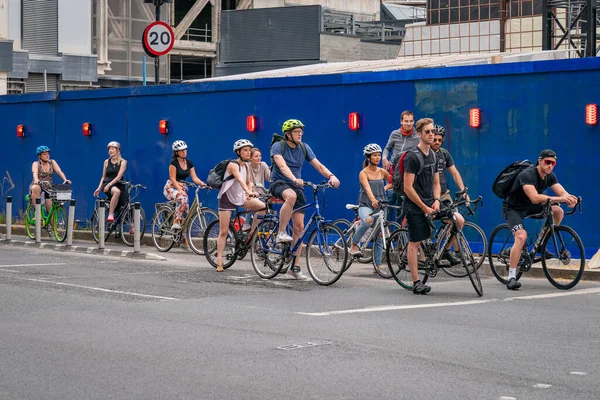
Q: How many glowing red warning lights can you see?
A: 7